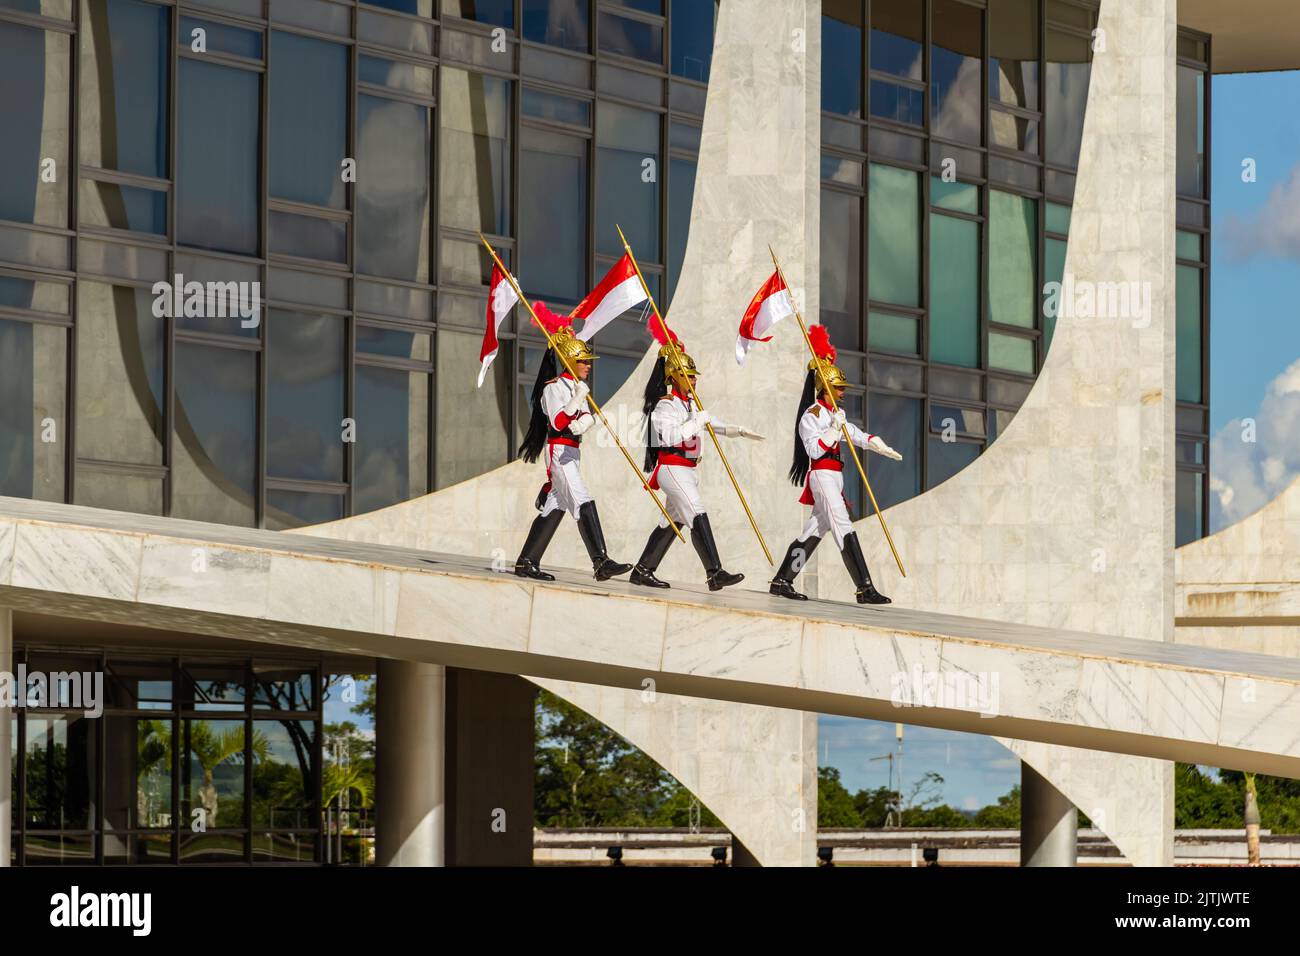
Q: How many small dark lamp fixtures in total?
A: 4